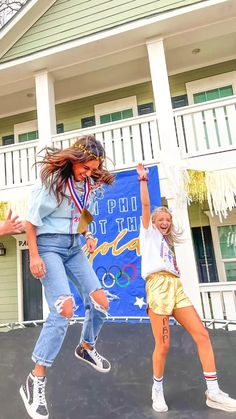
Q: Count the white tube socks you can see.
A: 2